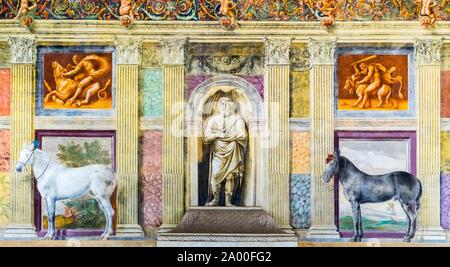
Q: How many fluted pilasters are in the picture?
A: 6